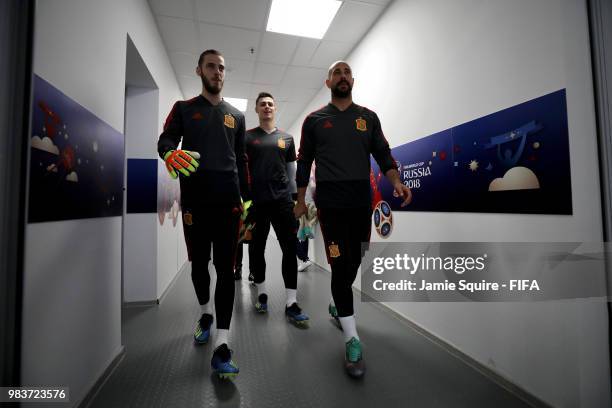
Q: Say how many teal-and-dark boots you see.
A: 2